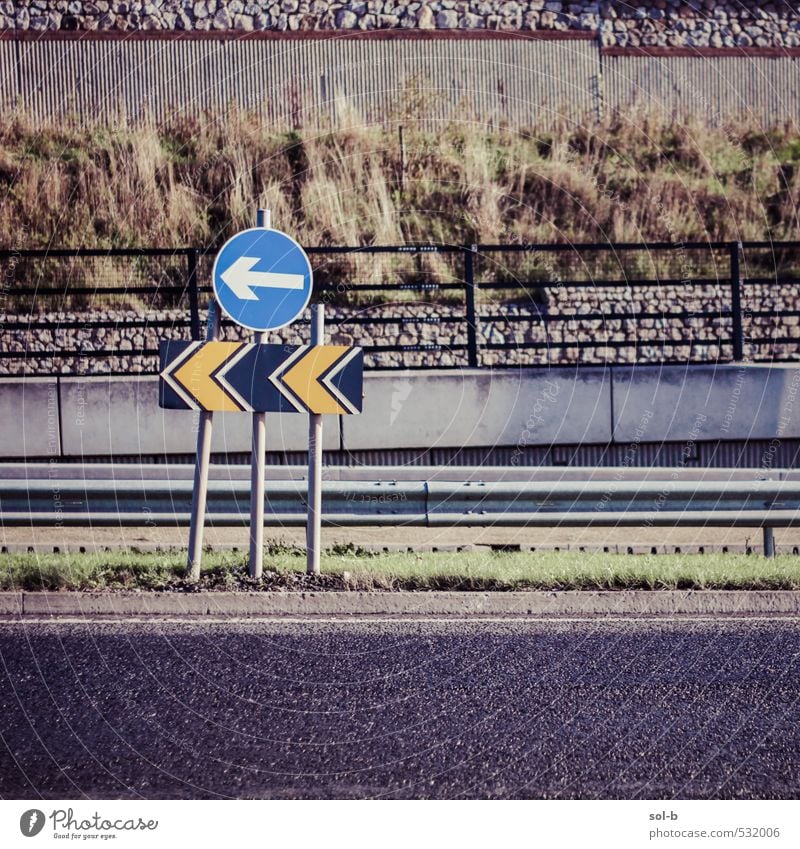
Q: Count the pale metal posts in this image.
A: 3